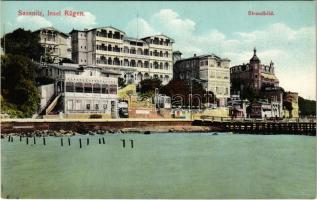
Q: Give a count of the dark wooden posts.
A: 14